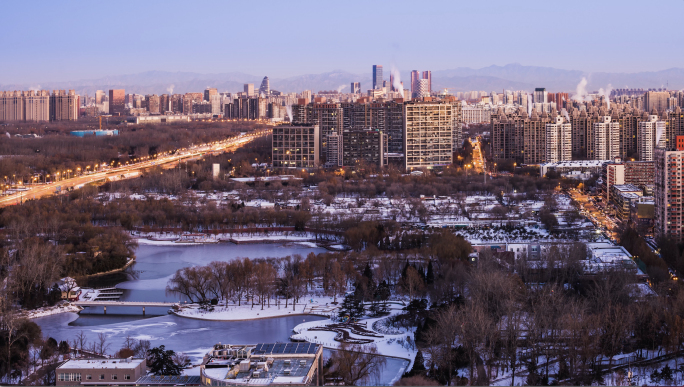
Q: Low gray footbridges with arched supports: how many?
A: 1